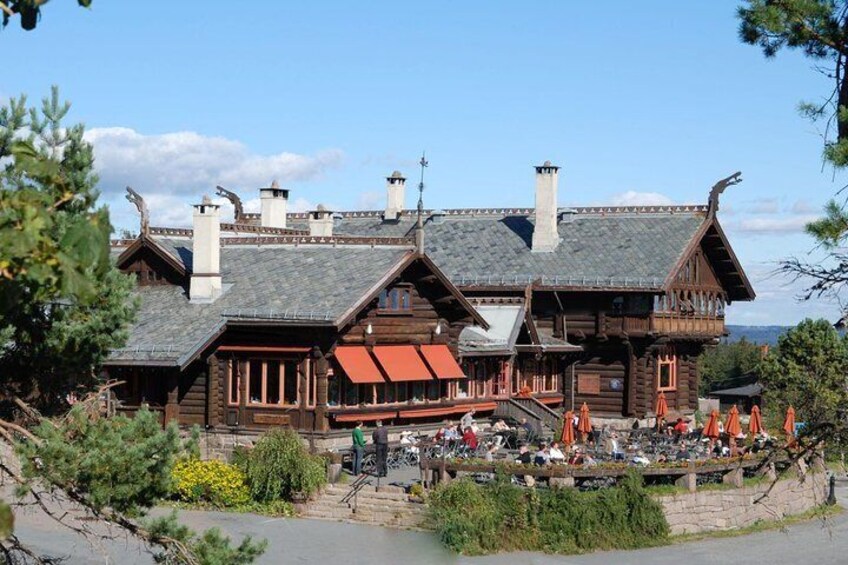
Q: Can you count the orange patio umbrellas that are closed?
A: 7